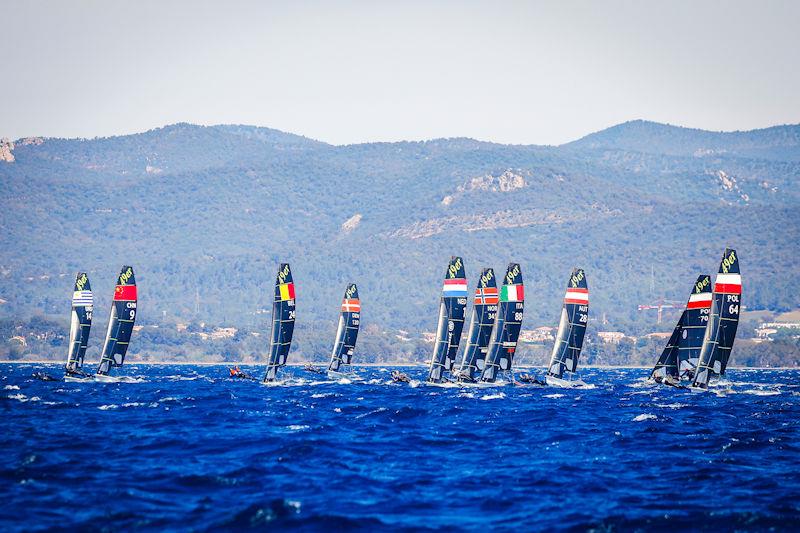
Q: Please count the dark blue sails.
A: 10